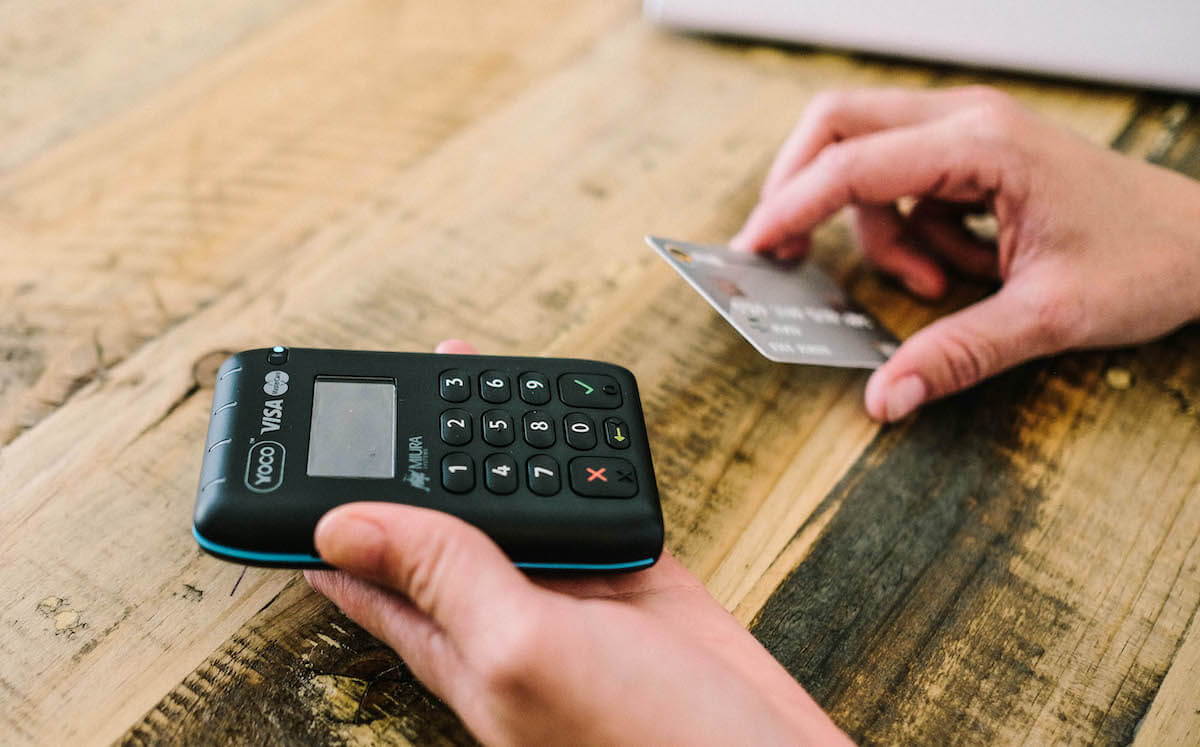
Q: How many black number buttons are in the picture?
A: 10